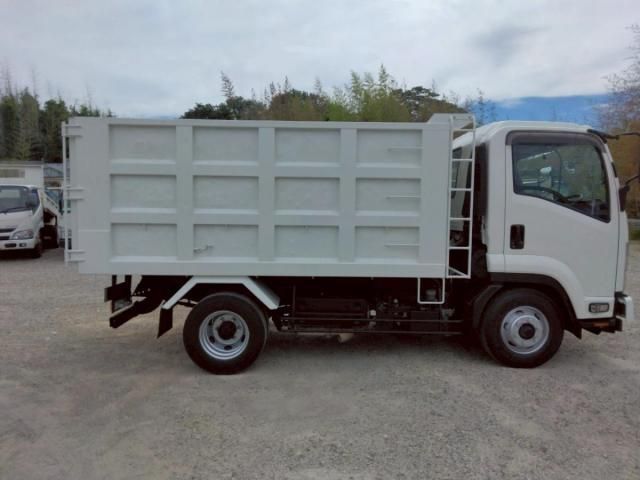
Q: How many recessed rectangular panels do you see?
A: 12